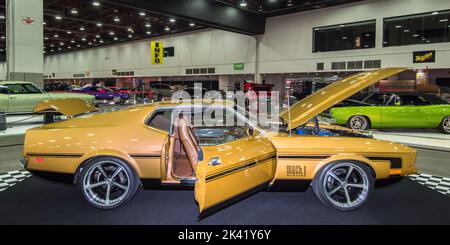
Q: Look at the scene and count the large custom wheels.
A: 2